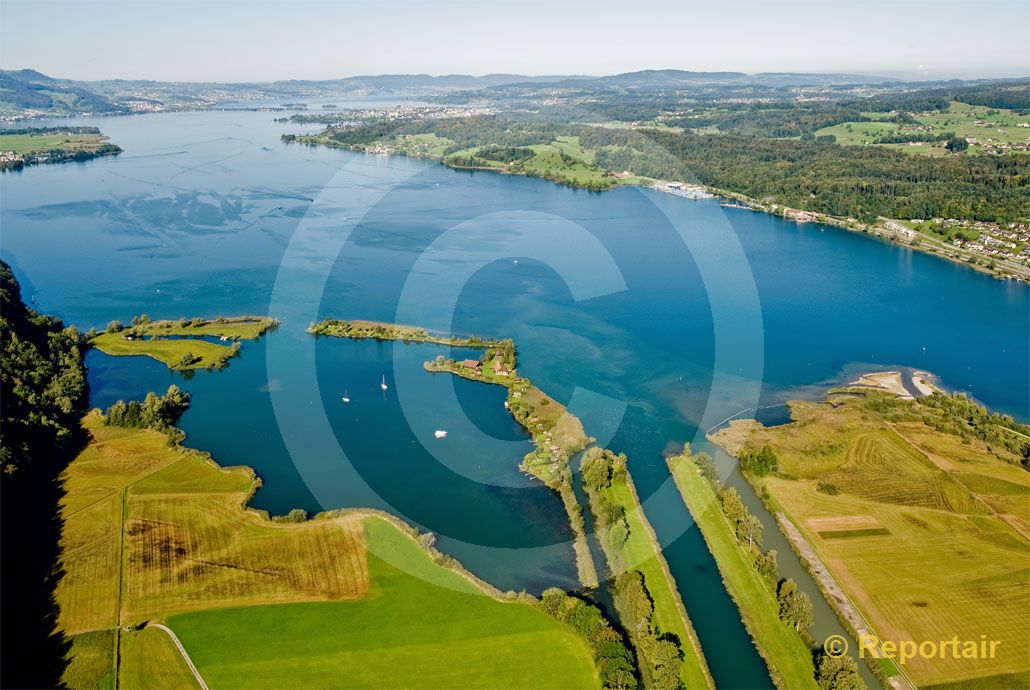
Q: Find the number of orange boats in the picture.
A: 0